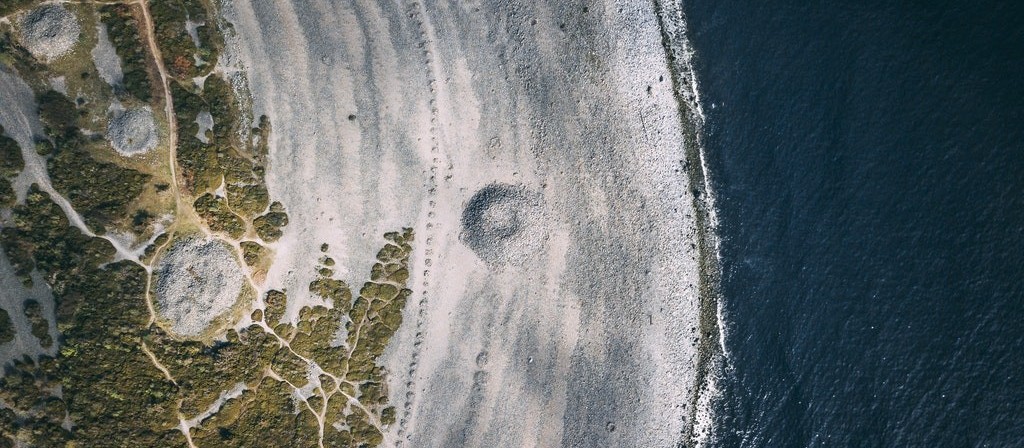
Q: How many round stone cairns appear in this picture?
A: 4